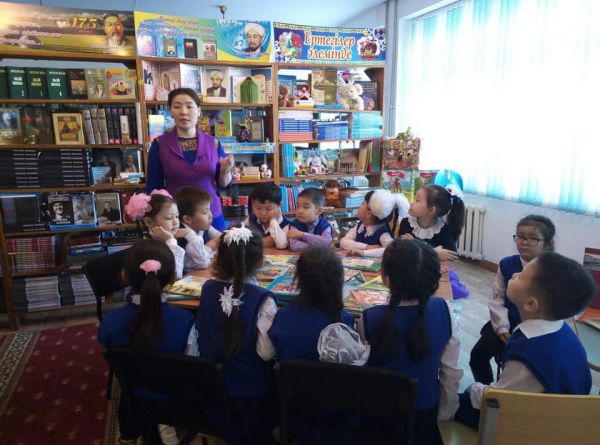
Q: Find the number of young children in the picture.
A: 12